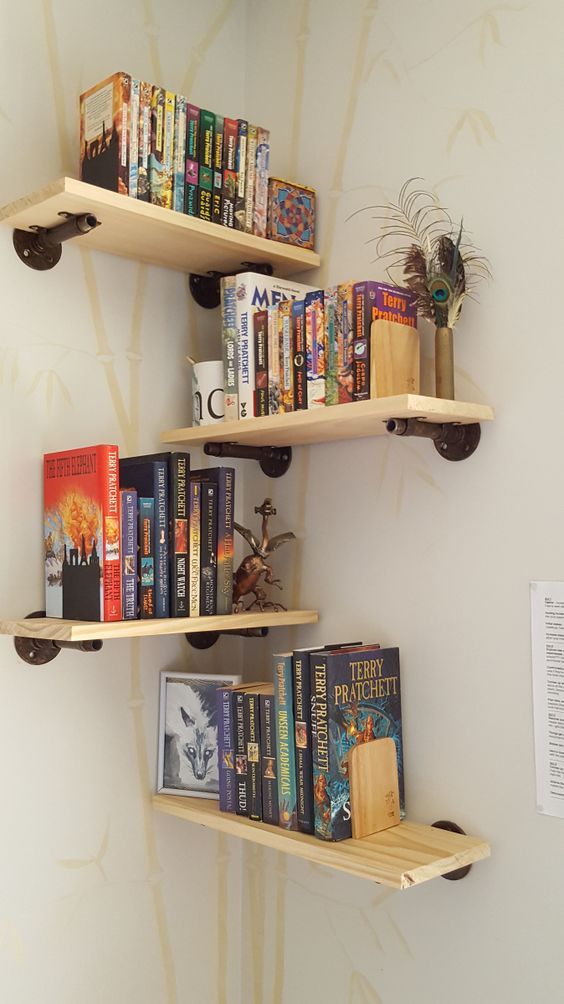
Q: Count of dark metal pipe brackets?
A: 7